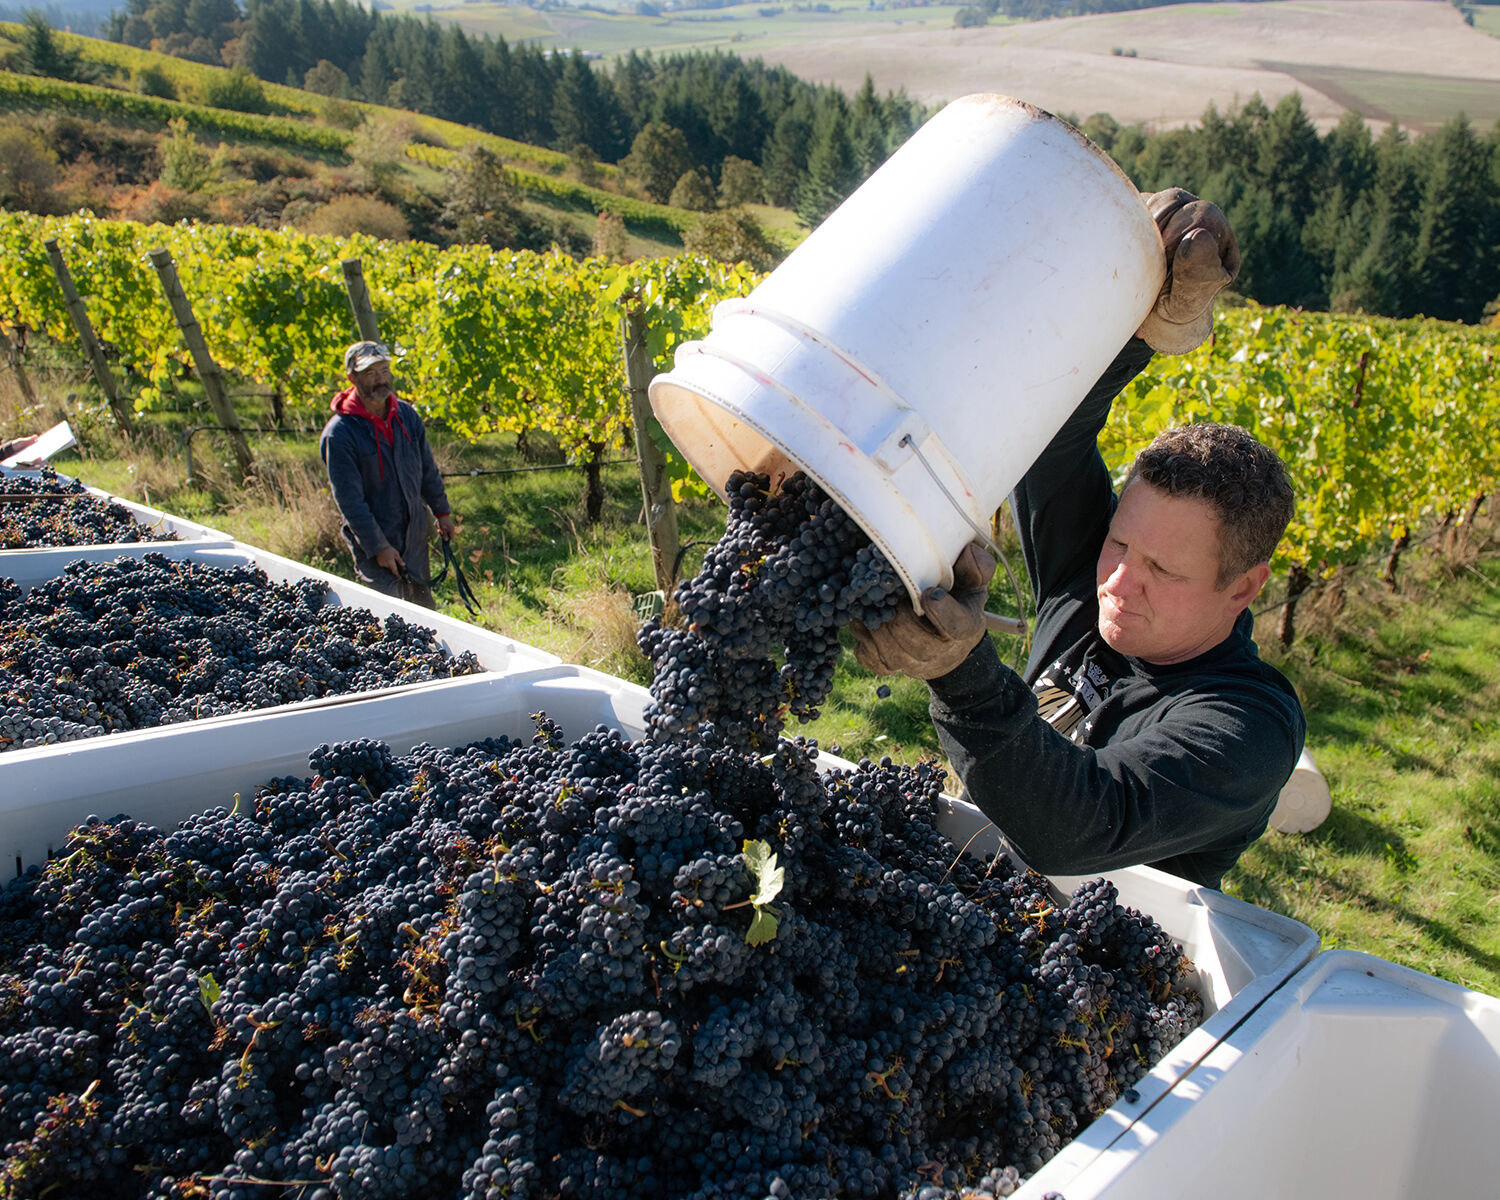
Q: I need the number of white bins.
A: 4